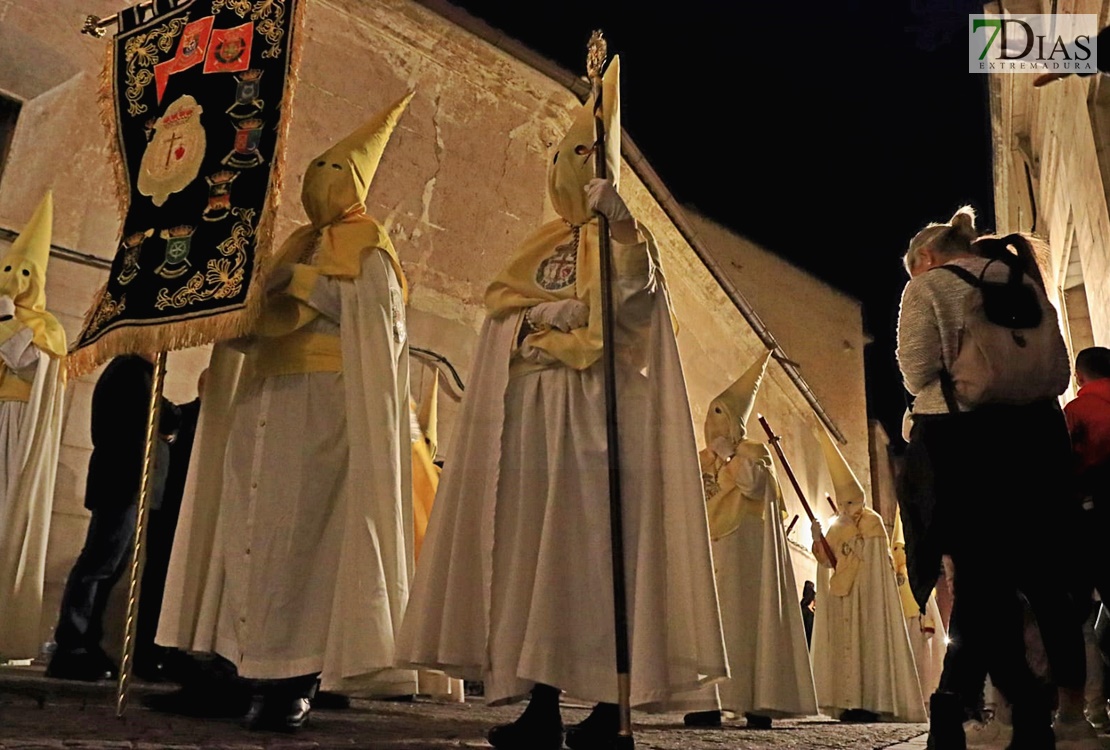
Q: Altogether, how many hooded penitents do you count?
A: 7